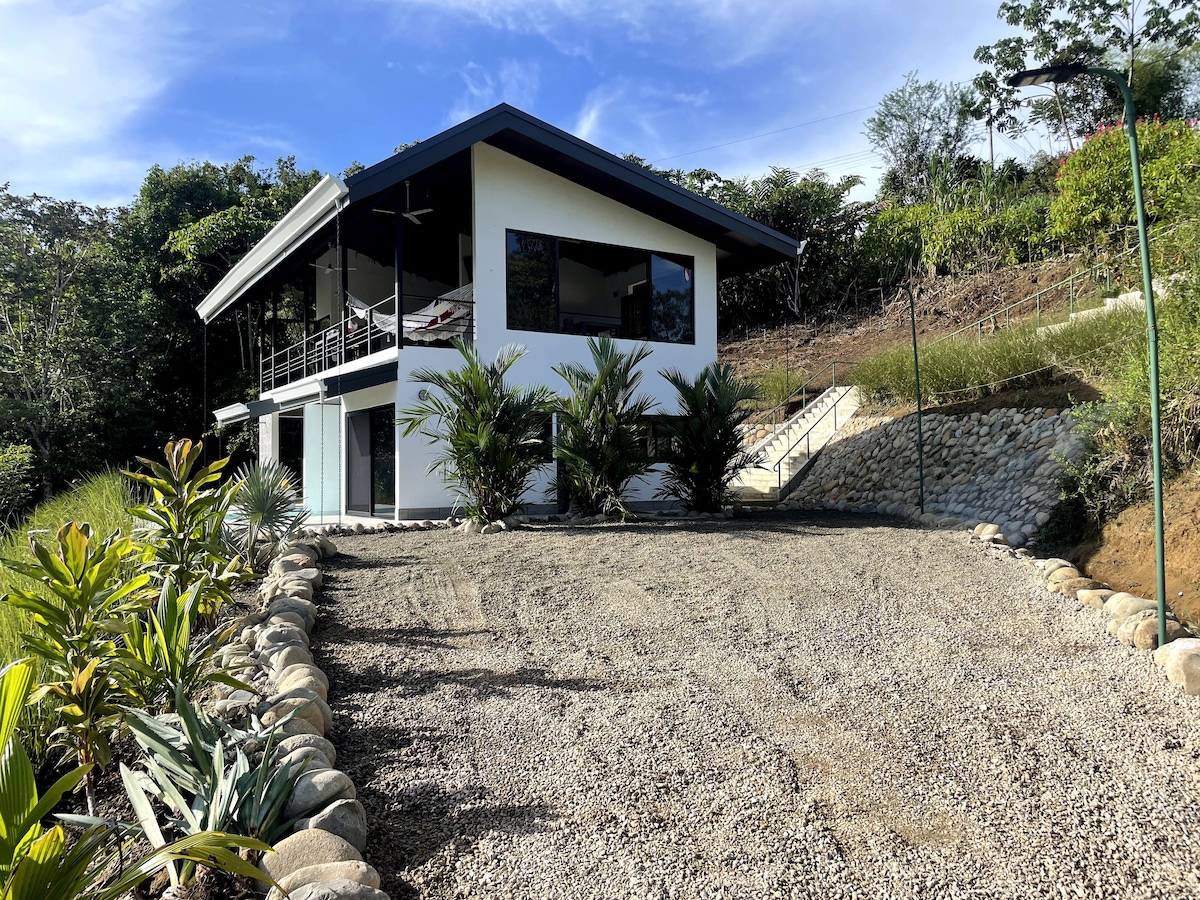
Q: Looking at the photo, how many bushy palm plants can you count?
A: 3